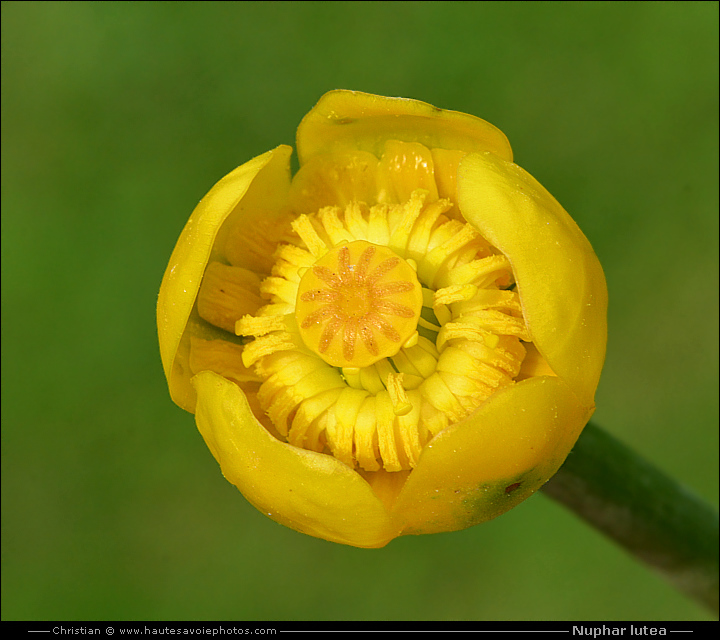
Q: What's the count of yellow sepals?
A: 5